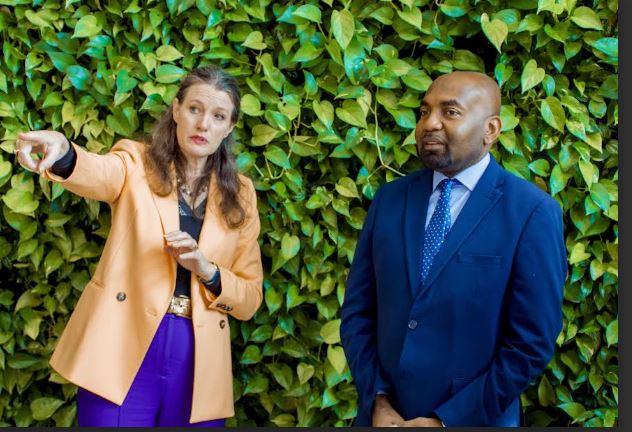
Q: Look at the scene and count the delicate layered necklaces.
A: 1